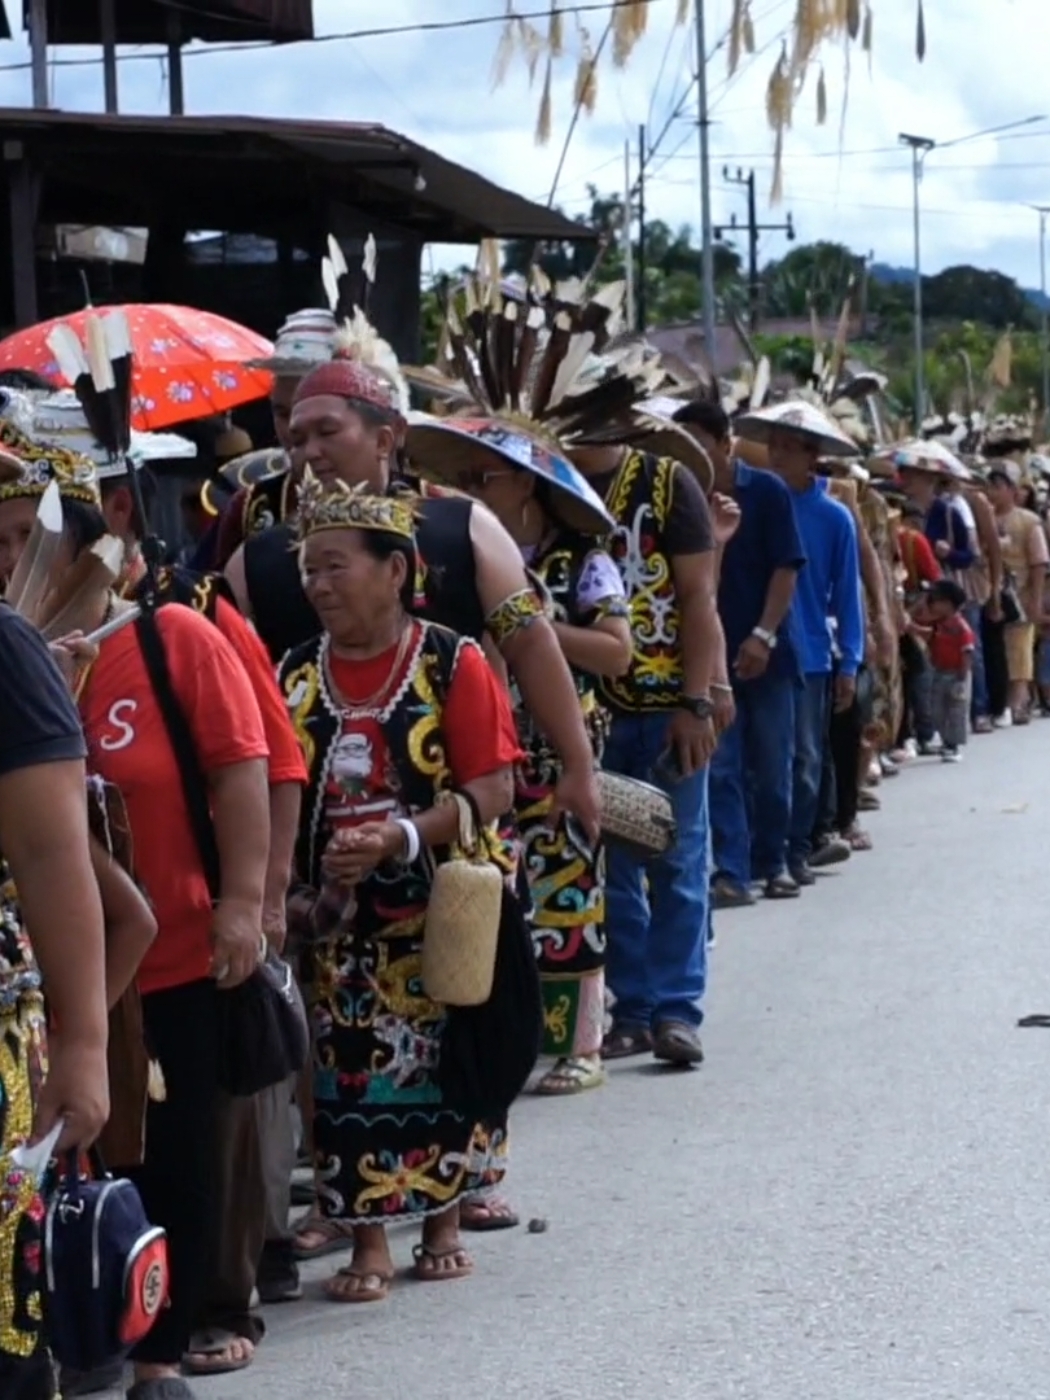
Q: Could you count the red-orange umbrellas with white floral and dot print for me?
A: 1